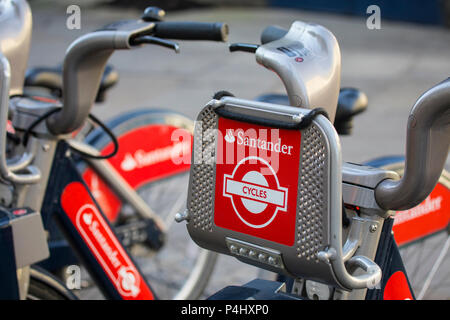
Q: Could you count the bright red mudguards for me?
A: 2